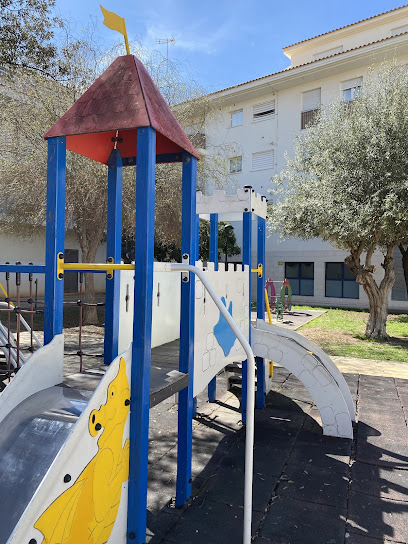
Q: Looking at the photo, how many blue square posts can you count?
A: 8